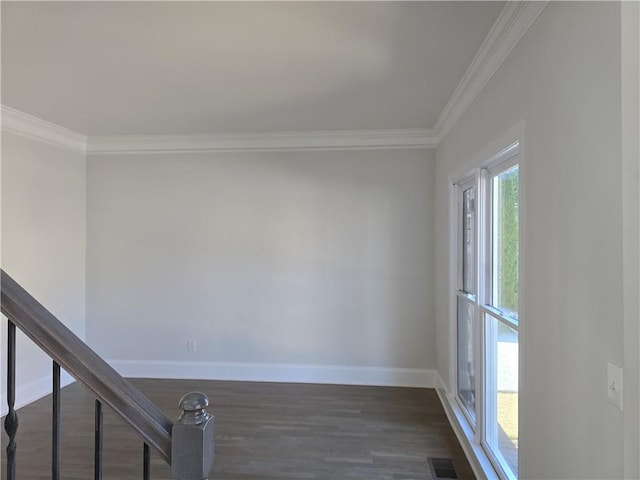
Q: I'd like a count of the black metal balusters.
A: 4